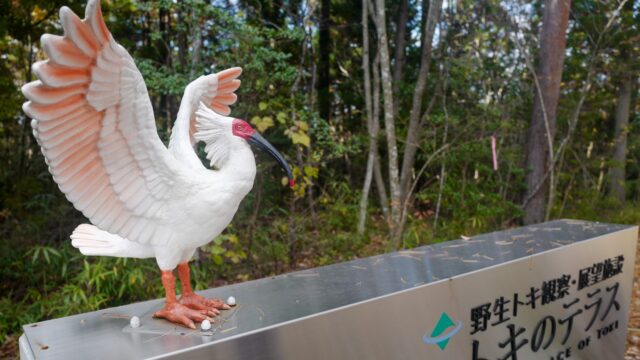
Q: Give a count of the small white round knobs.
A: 3